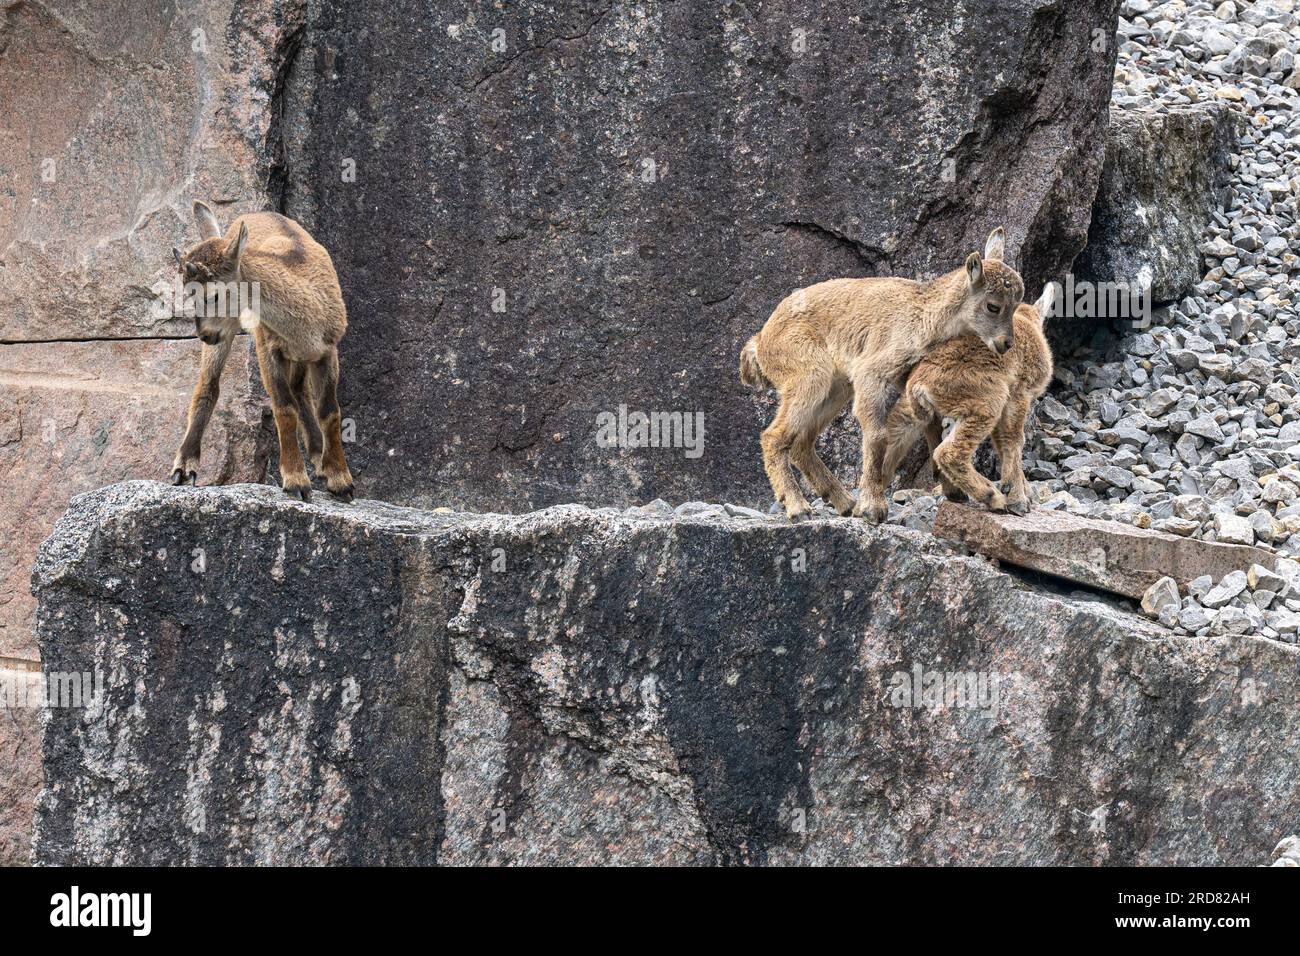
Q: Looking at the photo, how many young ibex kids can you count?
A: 3